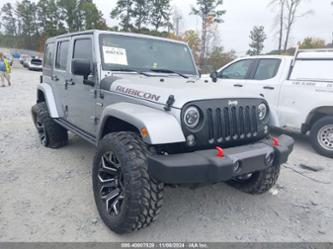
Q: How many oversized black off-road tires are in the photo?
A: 3